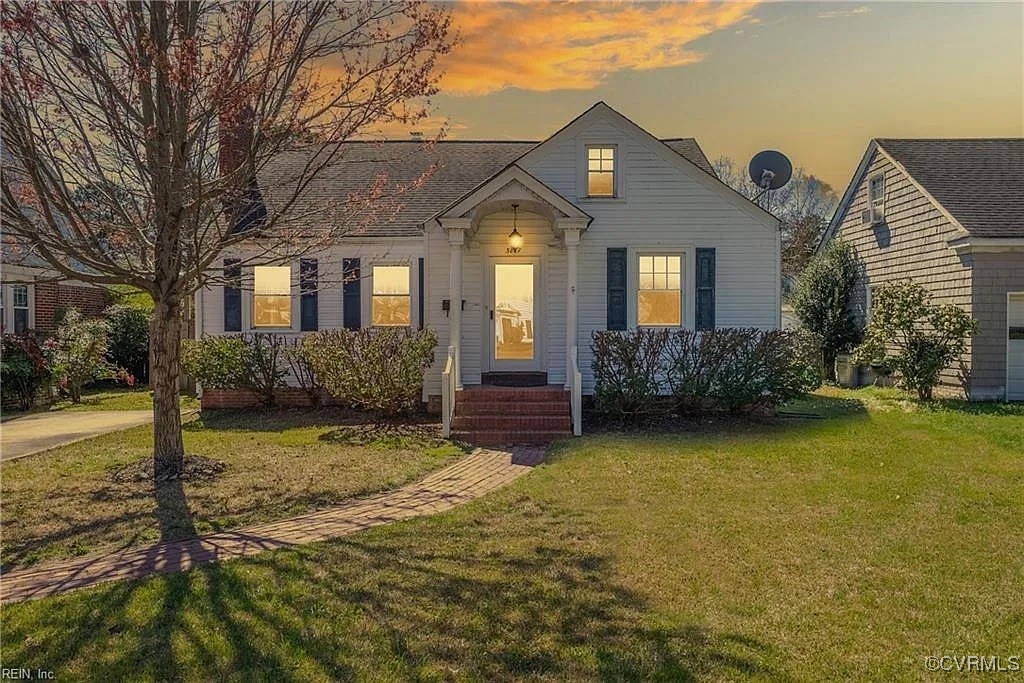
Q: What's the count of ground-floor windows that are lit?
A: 3